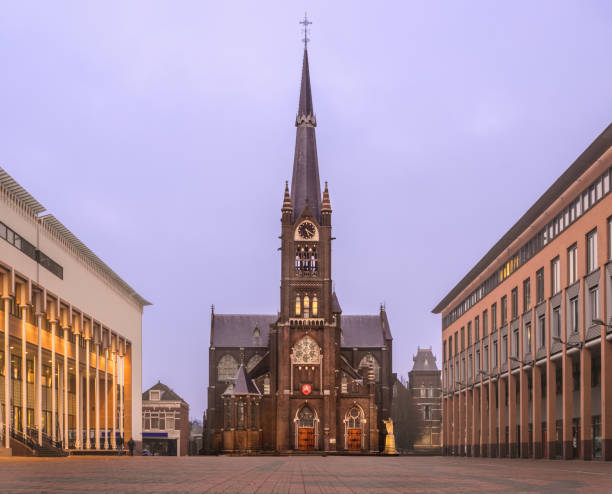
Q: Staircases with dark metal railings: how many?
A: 1